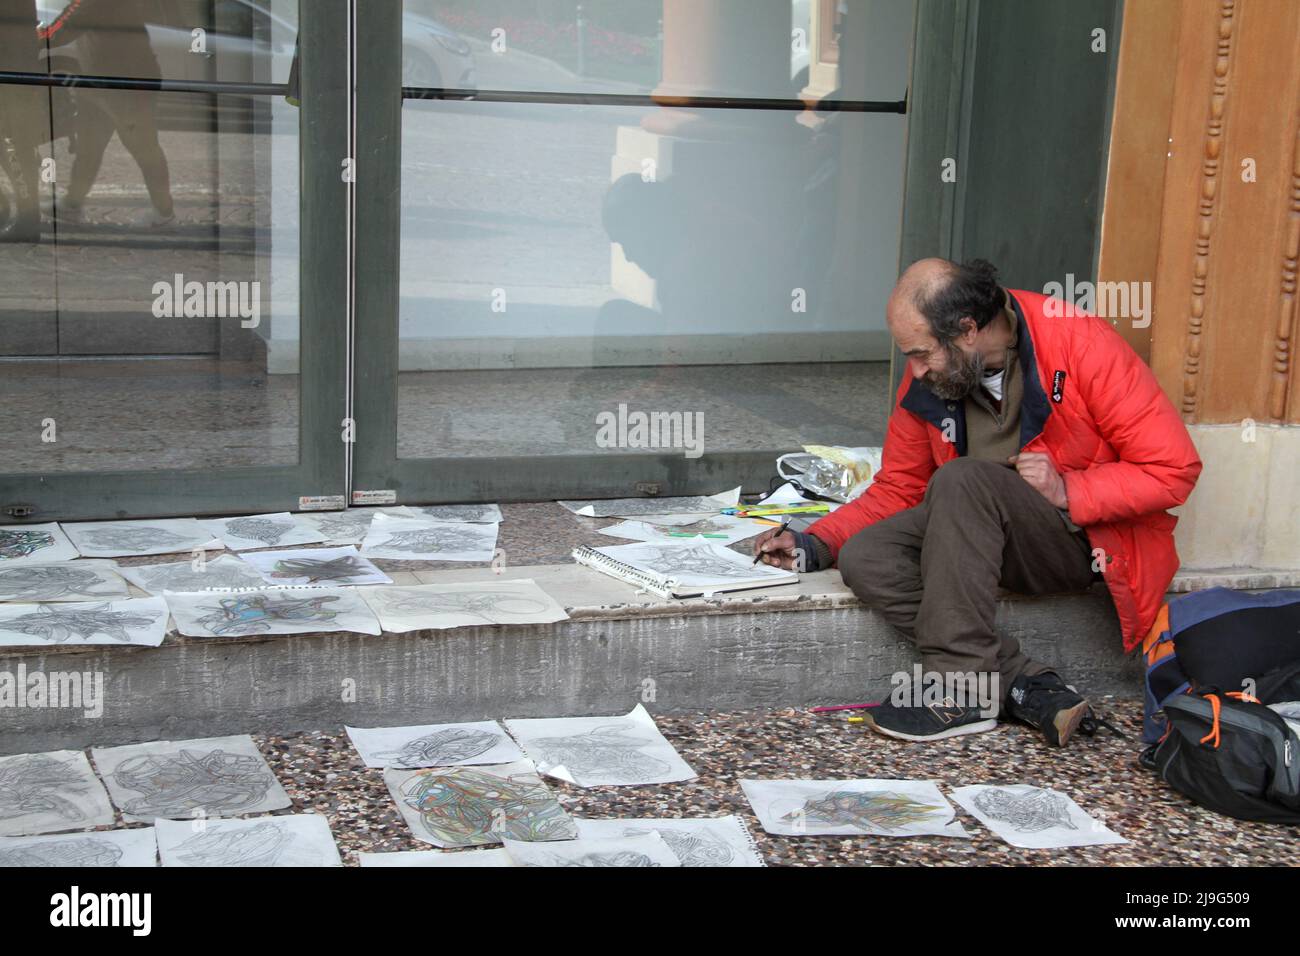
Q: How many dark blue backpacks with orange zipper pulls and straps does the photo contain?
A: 1